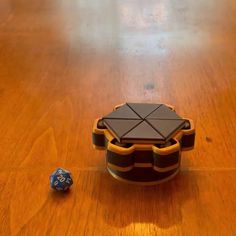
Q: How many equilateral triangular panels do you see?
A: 6